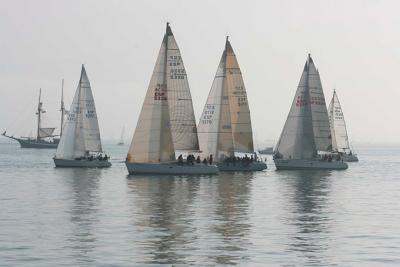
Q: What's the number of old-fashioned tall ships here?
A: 1